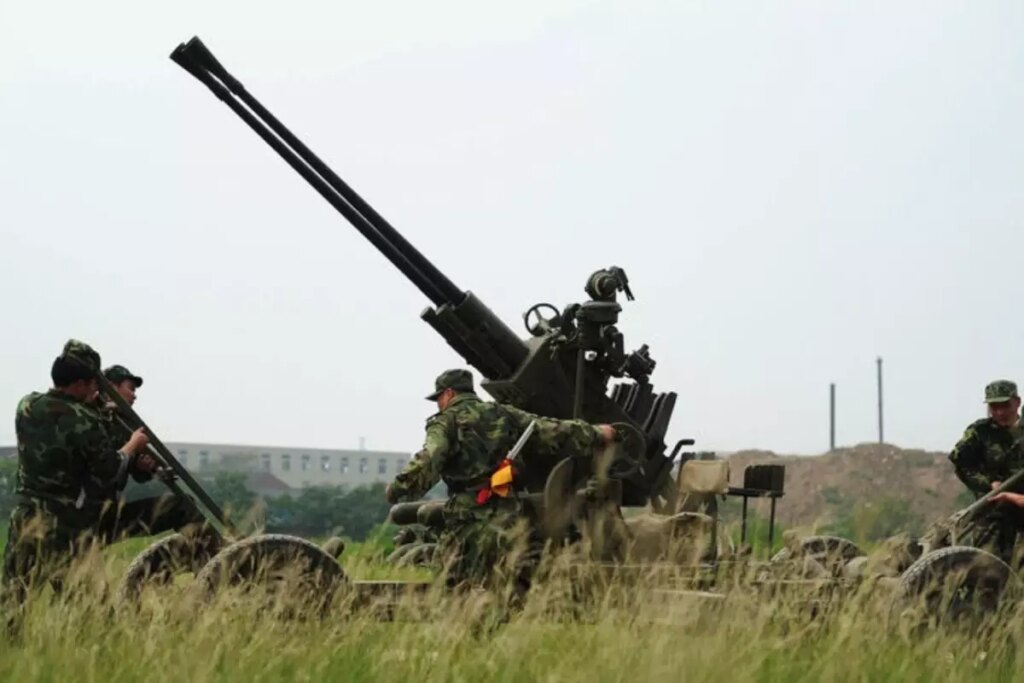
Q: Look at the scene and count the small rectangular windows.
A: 10